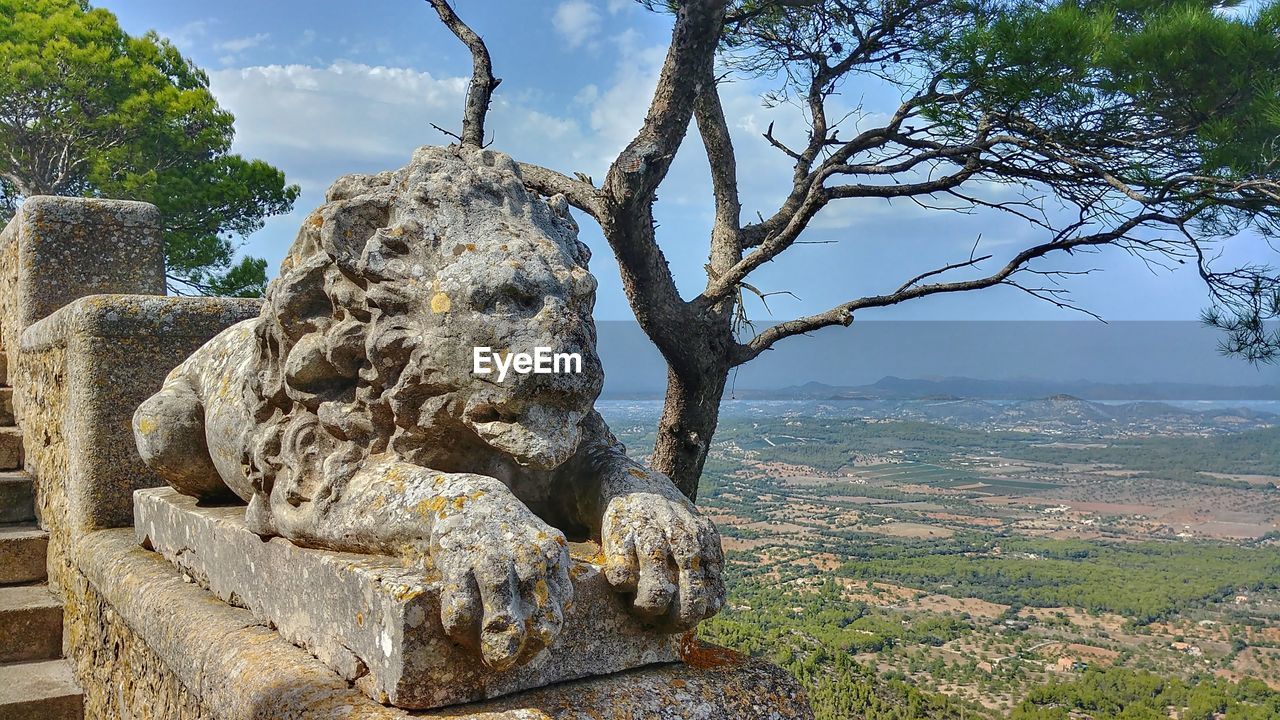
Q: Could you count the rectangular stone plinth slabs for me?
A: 1